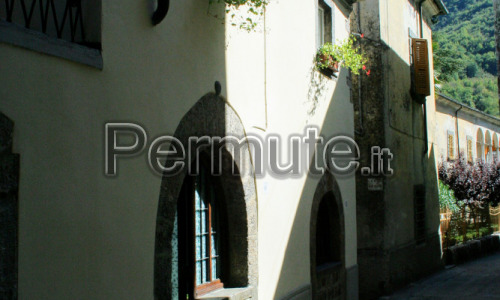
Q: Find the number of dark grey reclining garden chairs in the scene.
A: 0